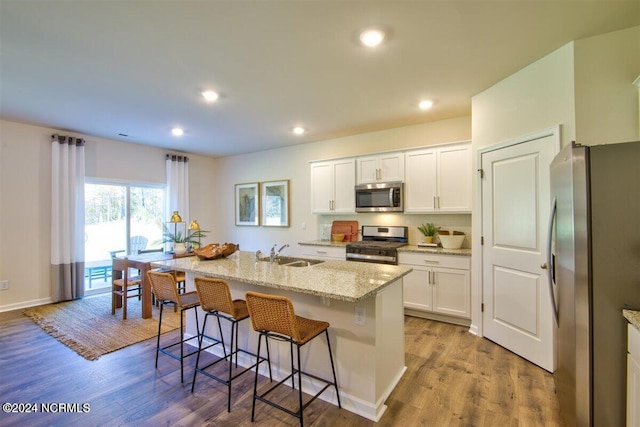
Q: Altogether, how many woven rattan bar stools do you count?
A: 3